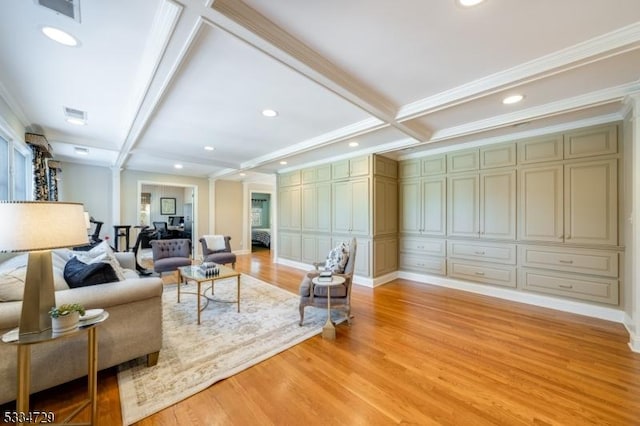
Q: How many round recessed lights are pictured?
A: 11